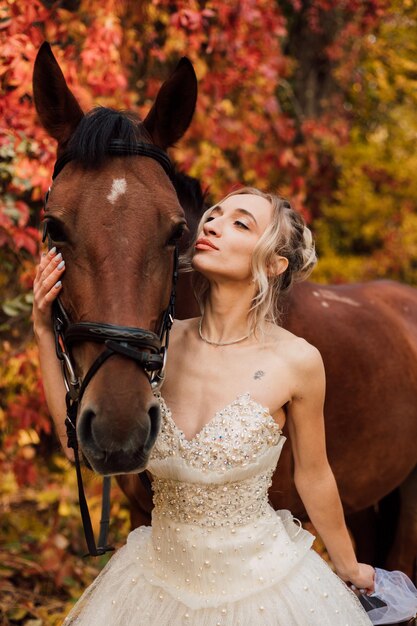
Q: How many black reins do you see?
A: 2